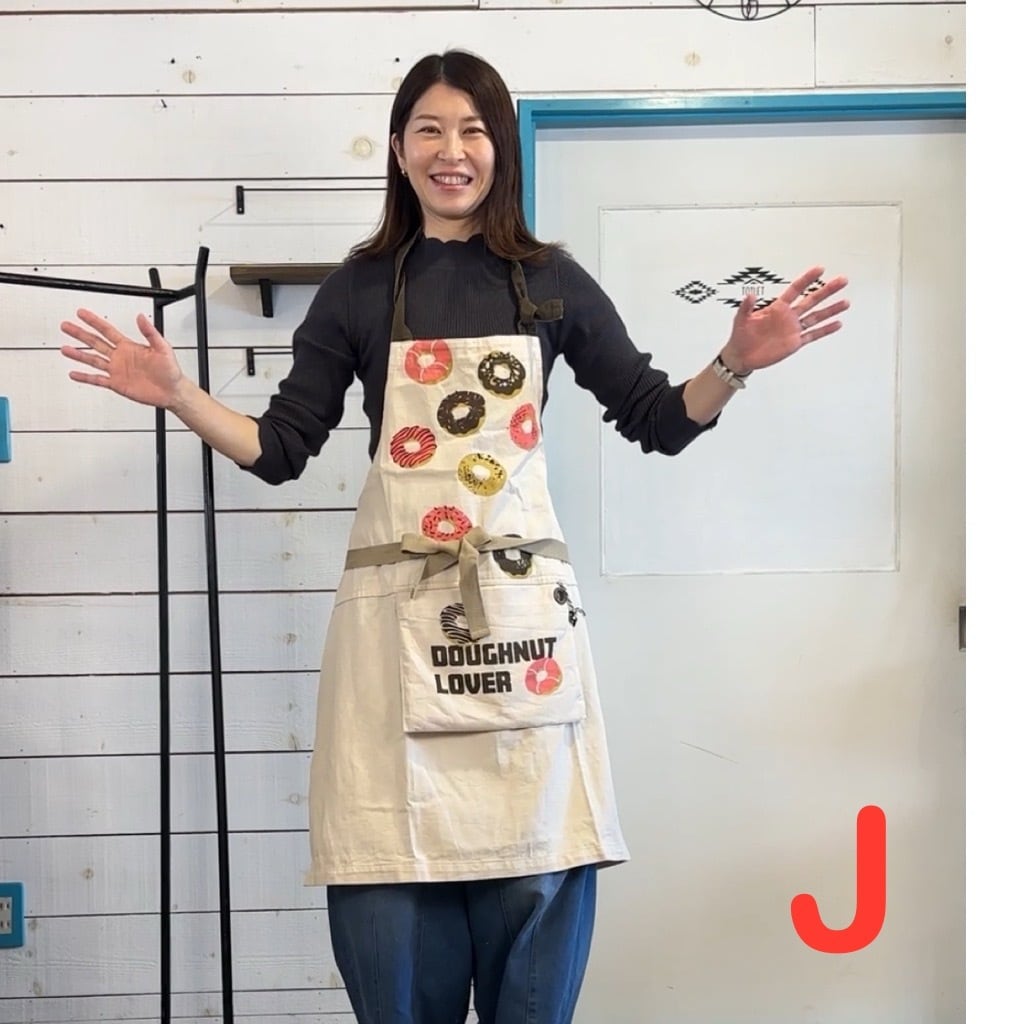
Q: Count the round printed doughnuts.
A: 10